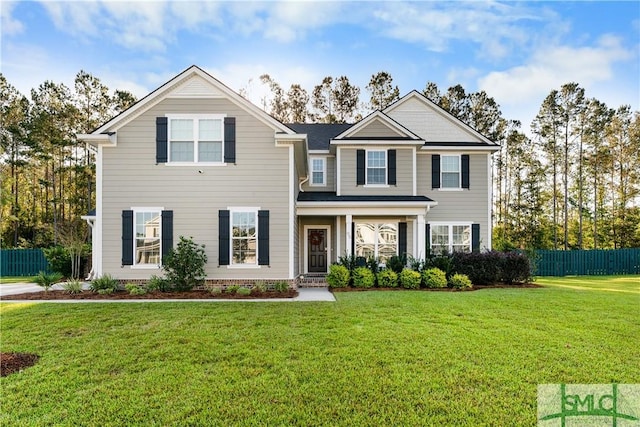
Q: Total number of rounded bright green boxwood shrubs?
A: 6